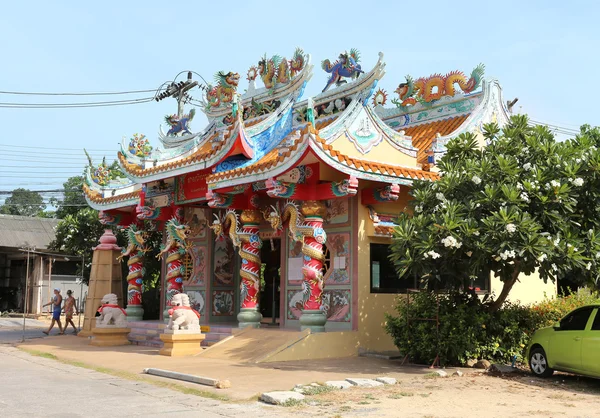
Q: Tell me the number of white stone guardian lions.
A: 2